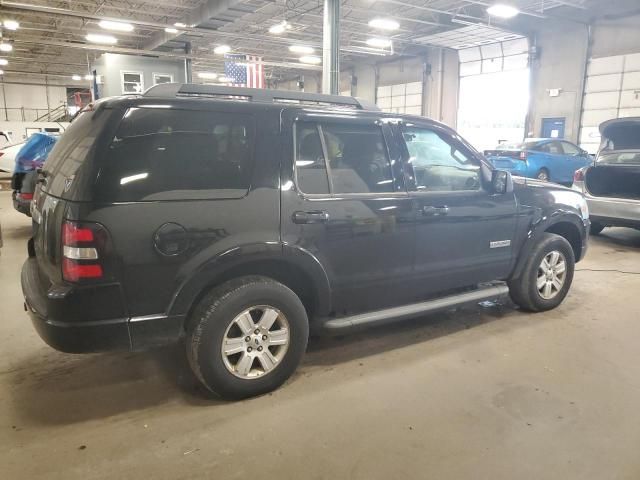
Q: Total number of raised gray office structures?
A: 1